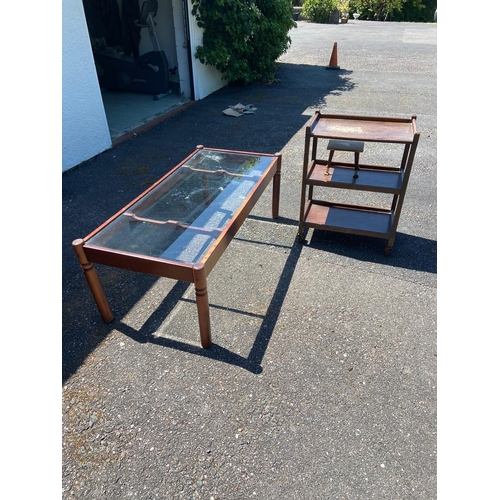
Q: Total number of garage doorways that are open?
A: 1